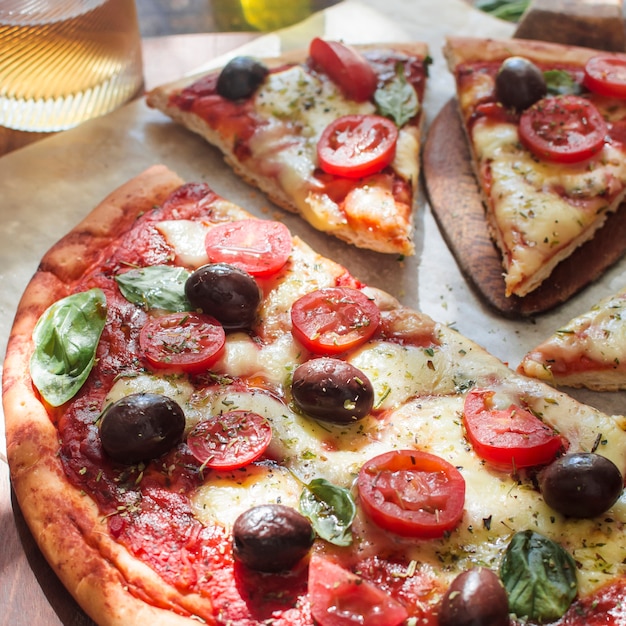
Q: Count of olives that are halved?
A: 0